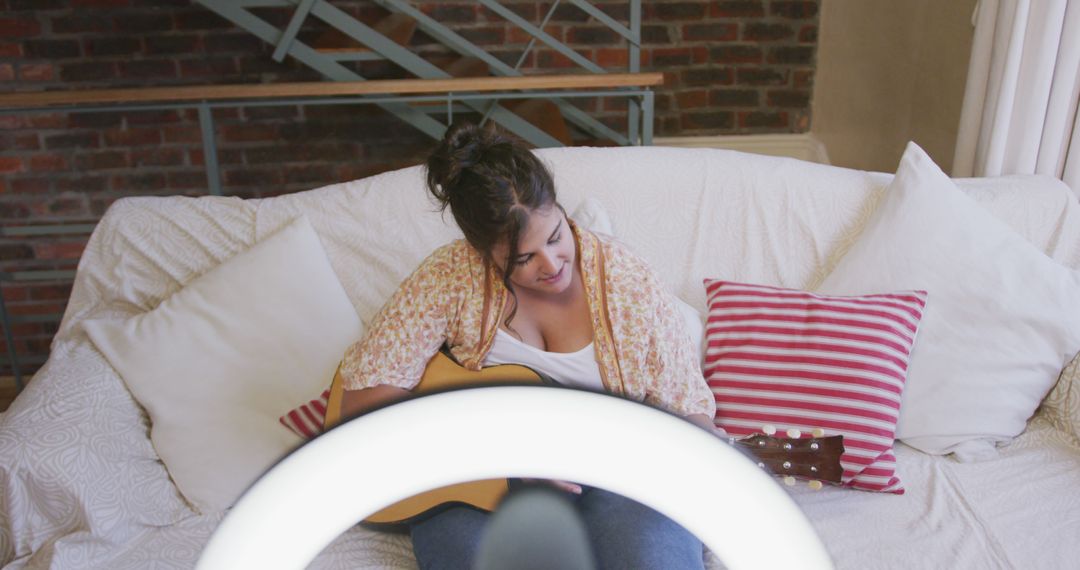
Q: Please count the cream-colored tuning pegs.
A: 5